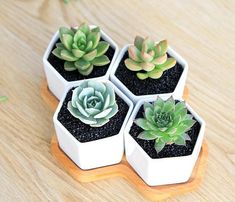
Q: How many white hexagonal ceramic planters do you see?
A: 4